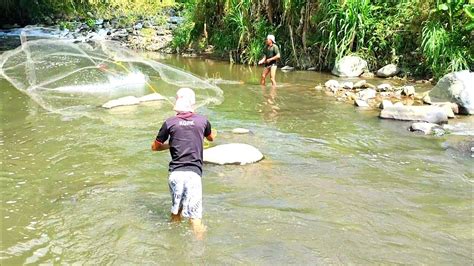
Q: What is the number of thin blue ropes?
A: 0